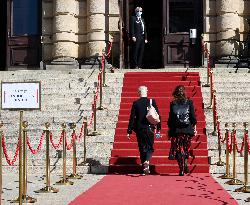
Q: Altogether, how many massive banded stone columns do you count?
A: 3